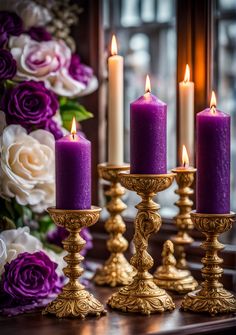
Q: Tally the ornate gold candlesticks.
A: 5